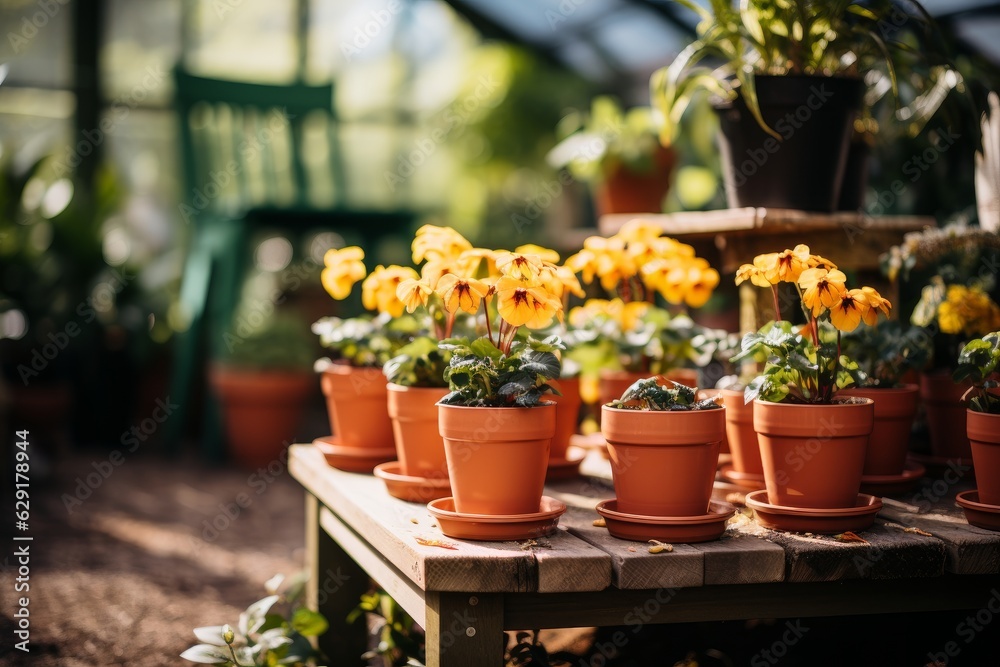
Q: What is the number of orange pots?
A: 13